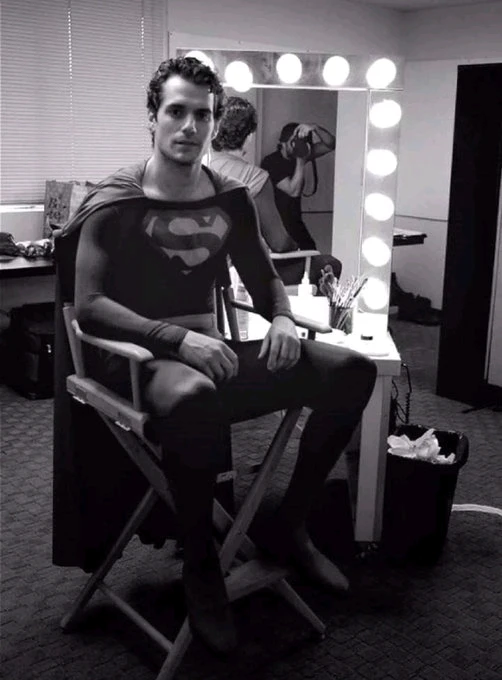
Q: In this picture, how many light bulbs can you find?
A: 10